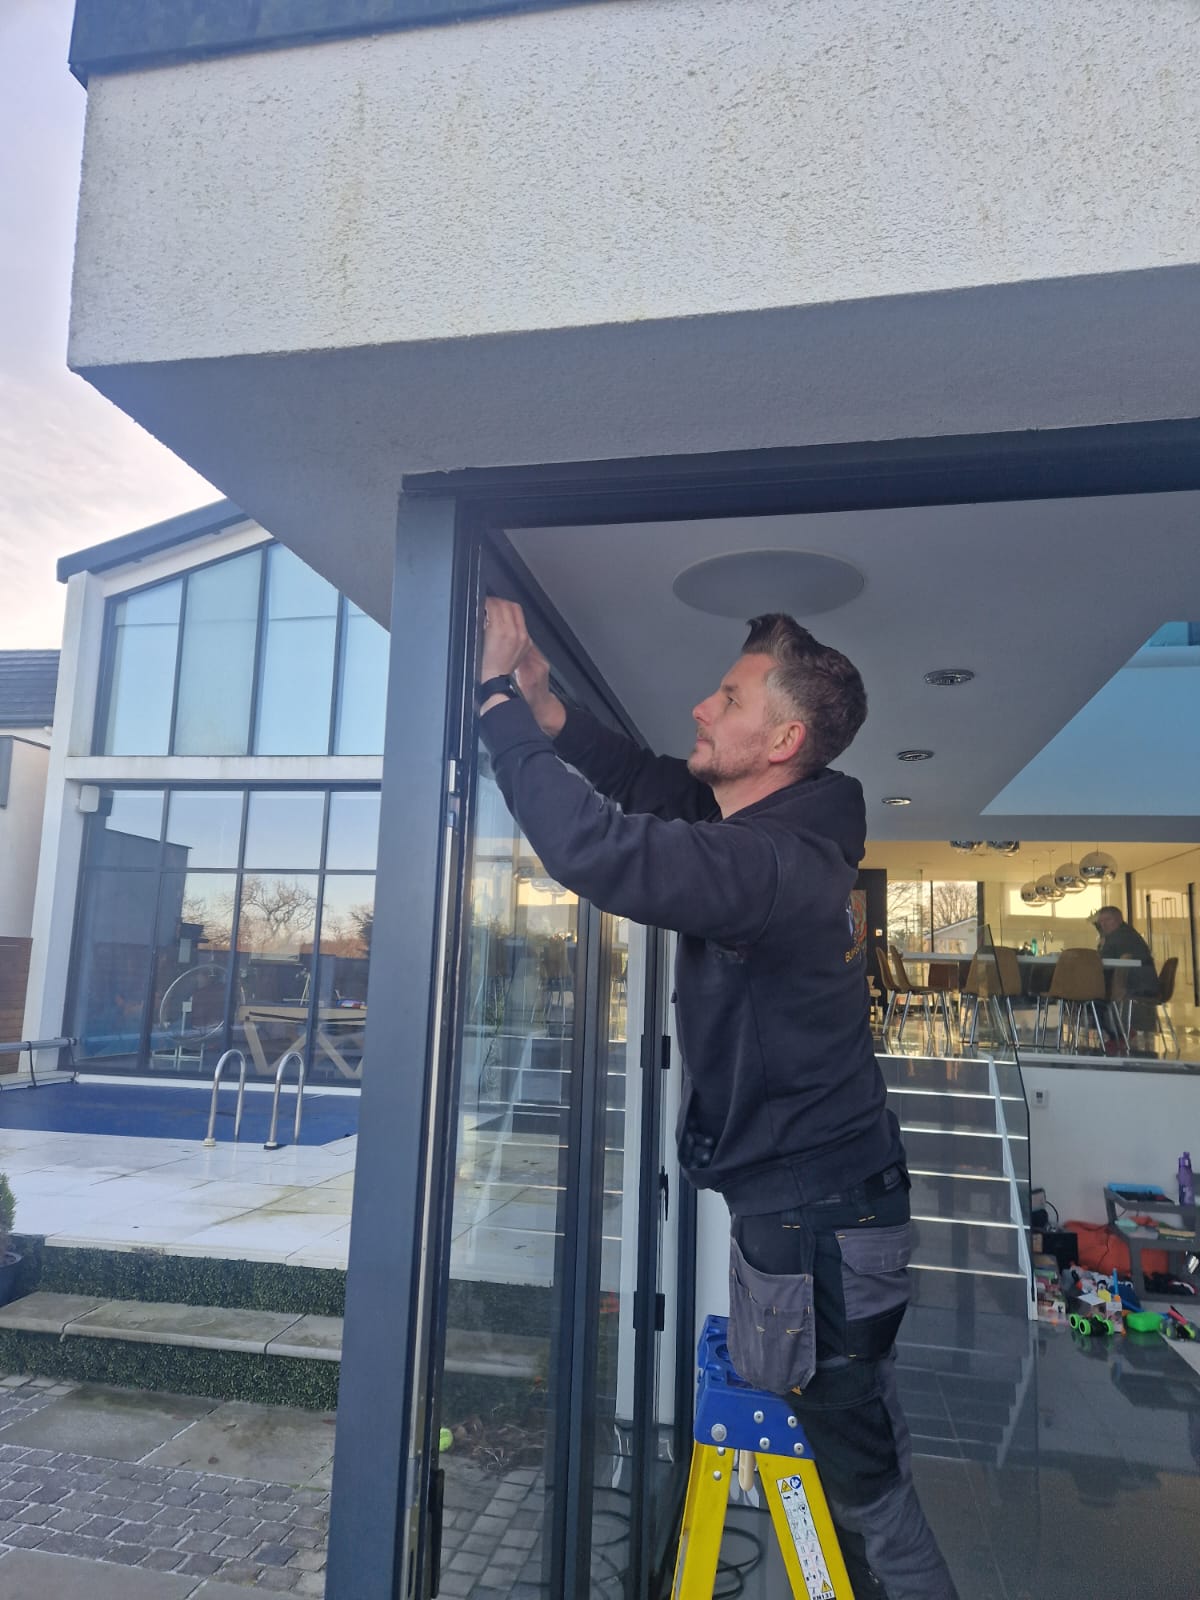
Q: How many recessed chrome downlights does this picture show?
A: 3